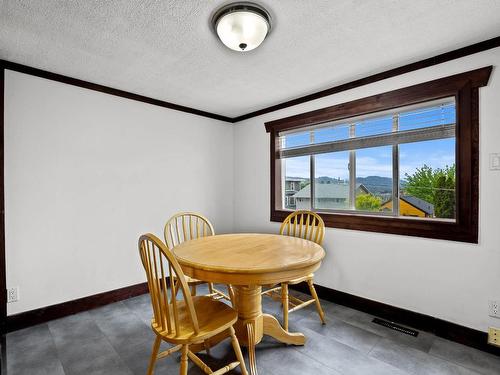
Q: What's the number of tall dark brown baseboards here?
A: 2